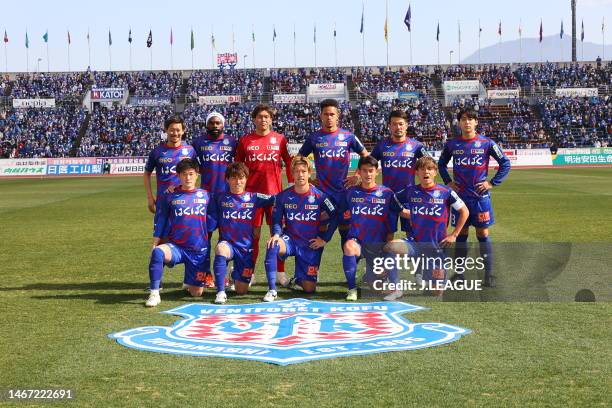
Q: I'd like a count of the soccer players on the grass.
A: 11